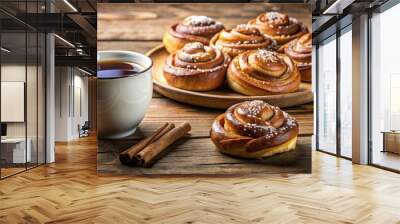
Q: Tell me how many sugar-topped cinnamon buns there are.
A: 7